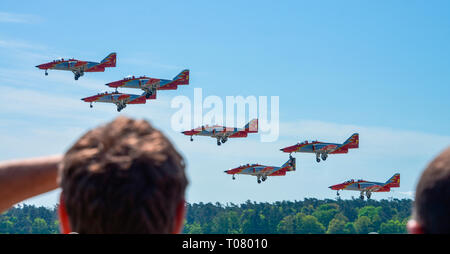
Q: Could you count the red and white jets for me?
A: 7